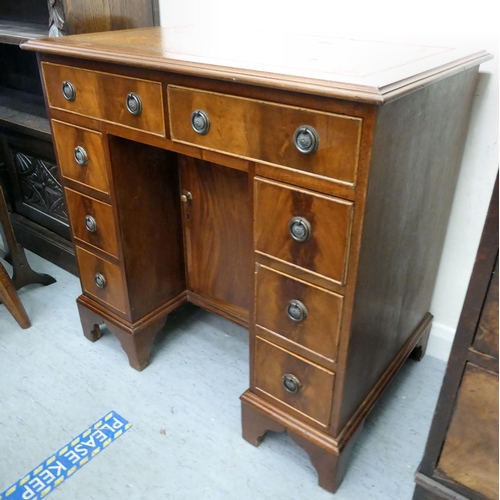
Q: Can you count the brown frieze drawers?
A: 2